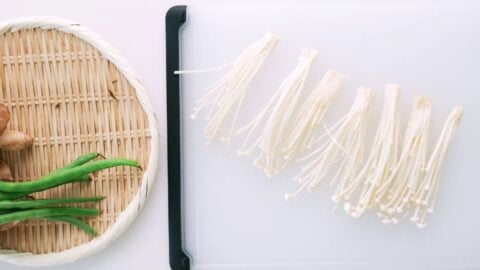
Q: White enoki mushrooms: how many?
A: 7